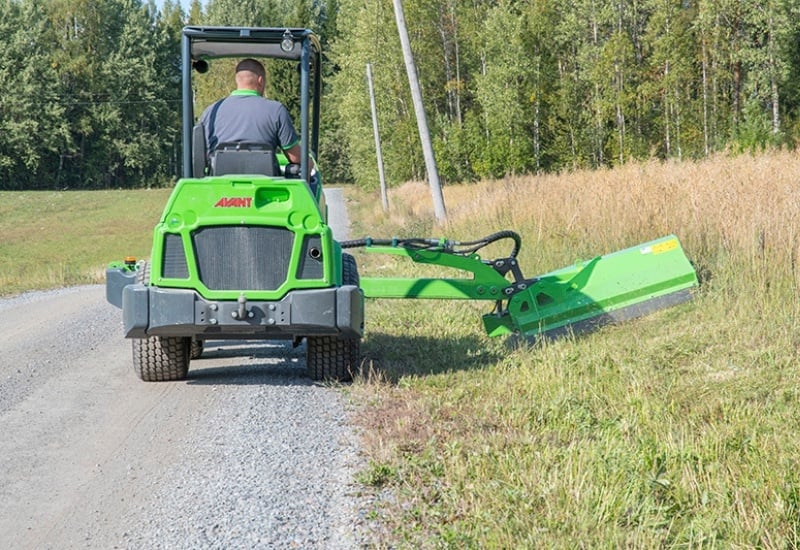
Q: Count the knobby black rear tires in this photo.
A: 2